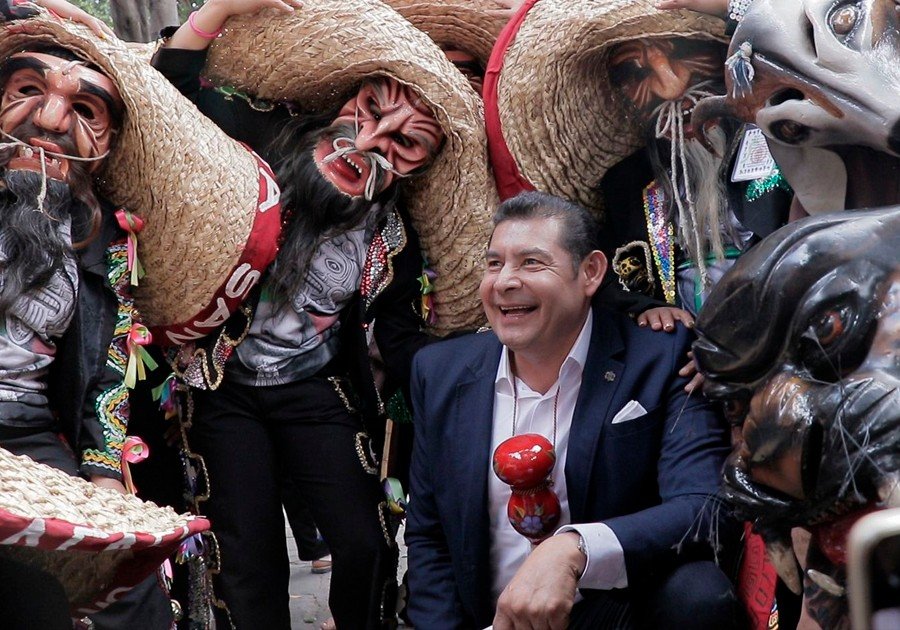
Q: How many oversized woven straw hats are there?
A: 5